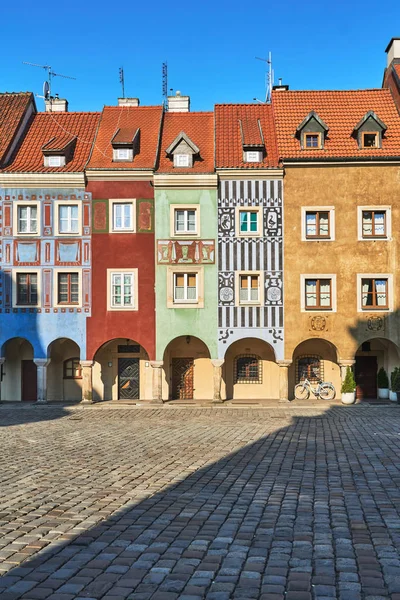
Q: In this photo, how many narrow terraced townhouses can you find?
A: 5